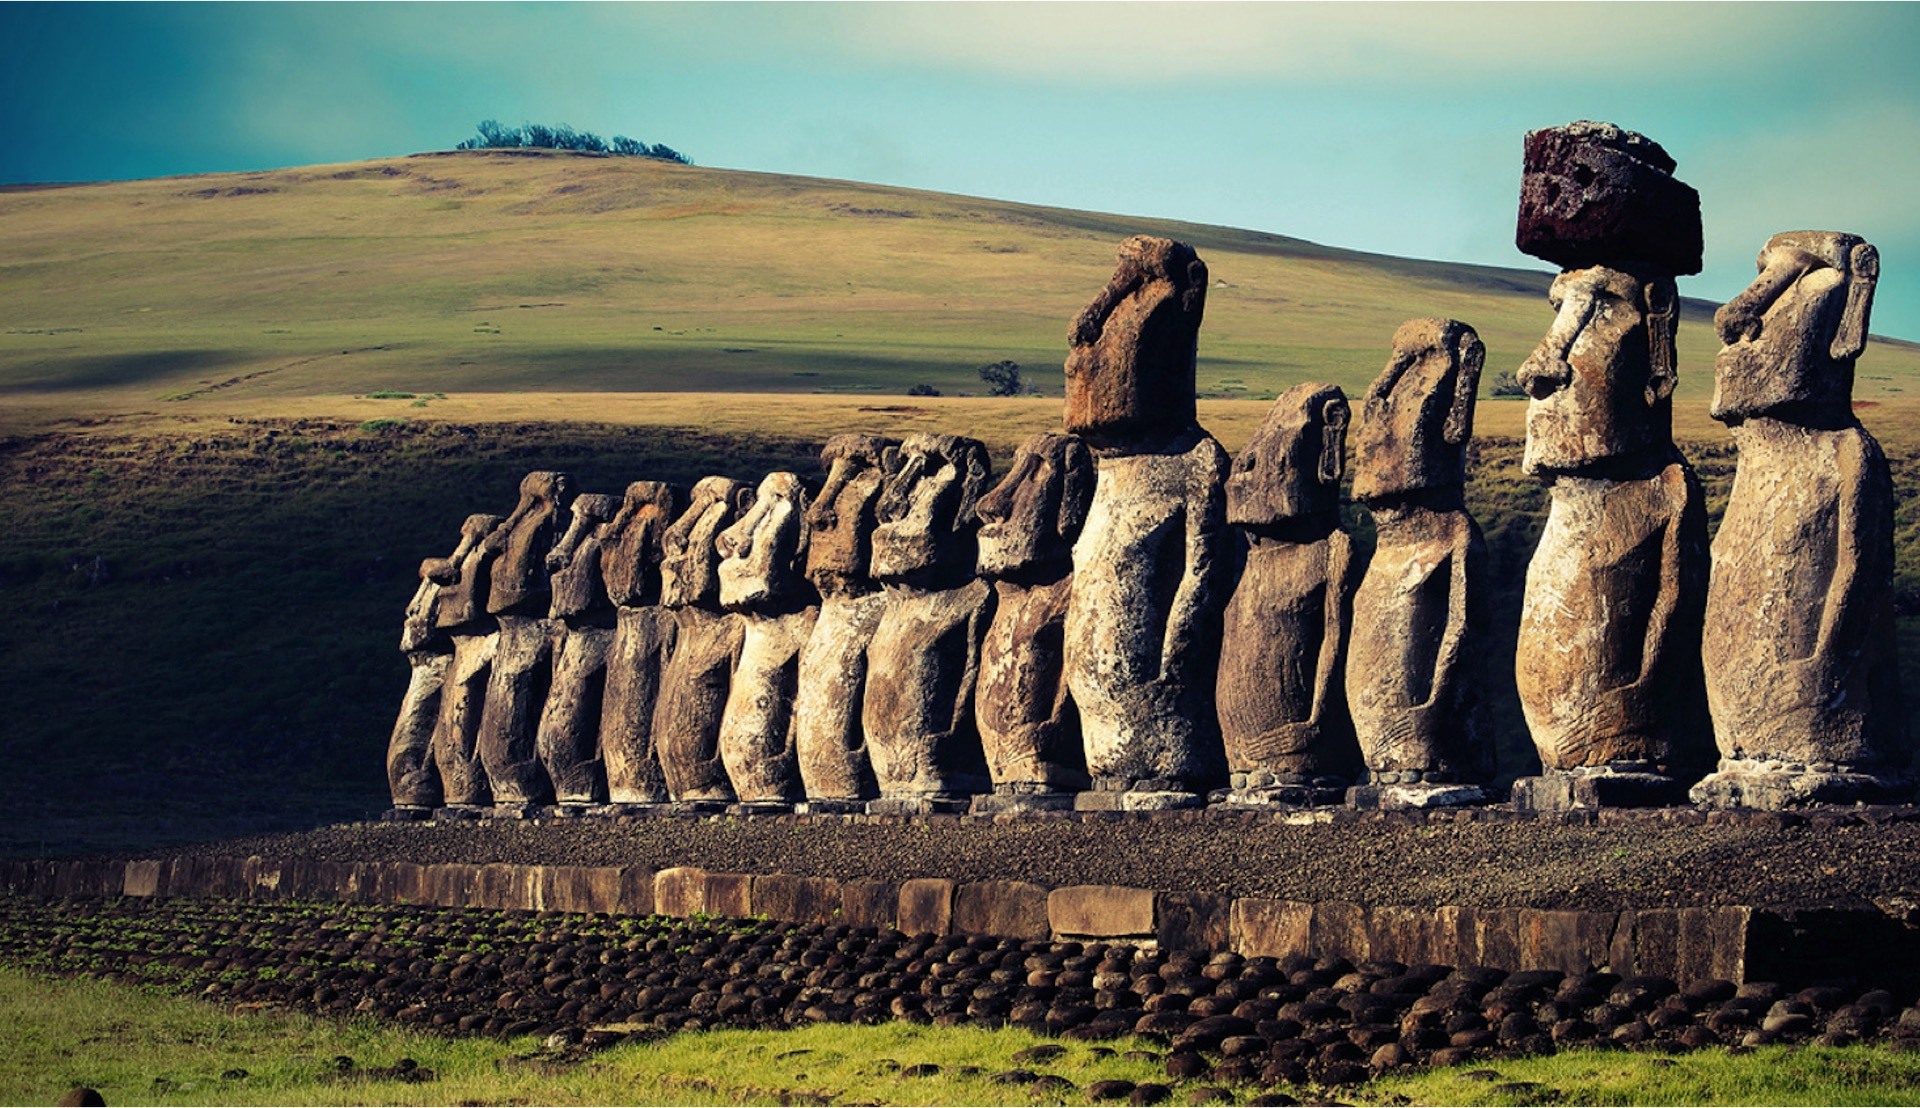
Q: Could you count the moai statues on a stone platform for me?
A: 15